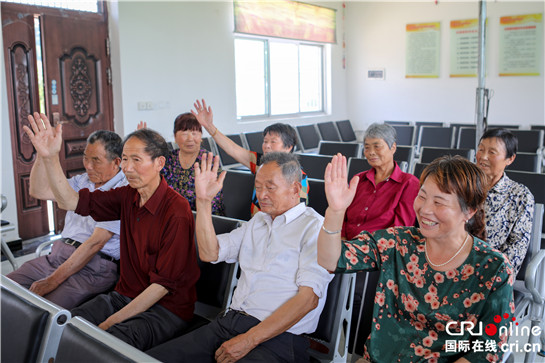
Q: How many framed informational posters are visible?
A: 3